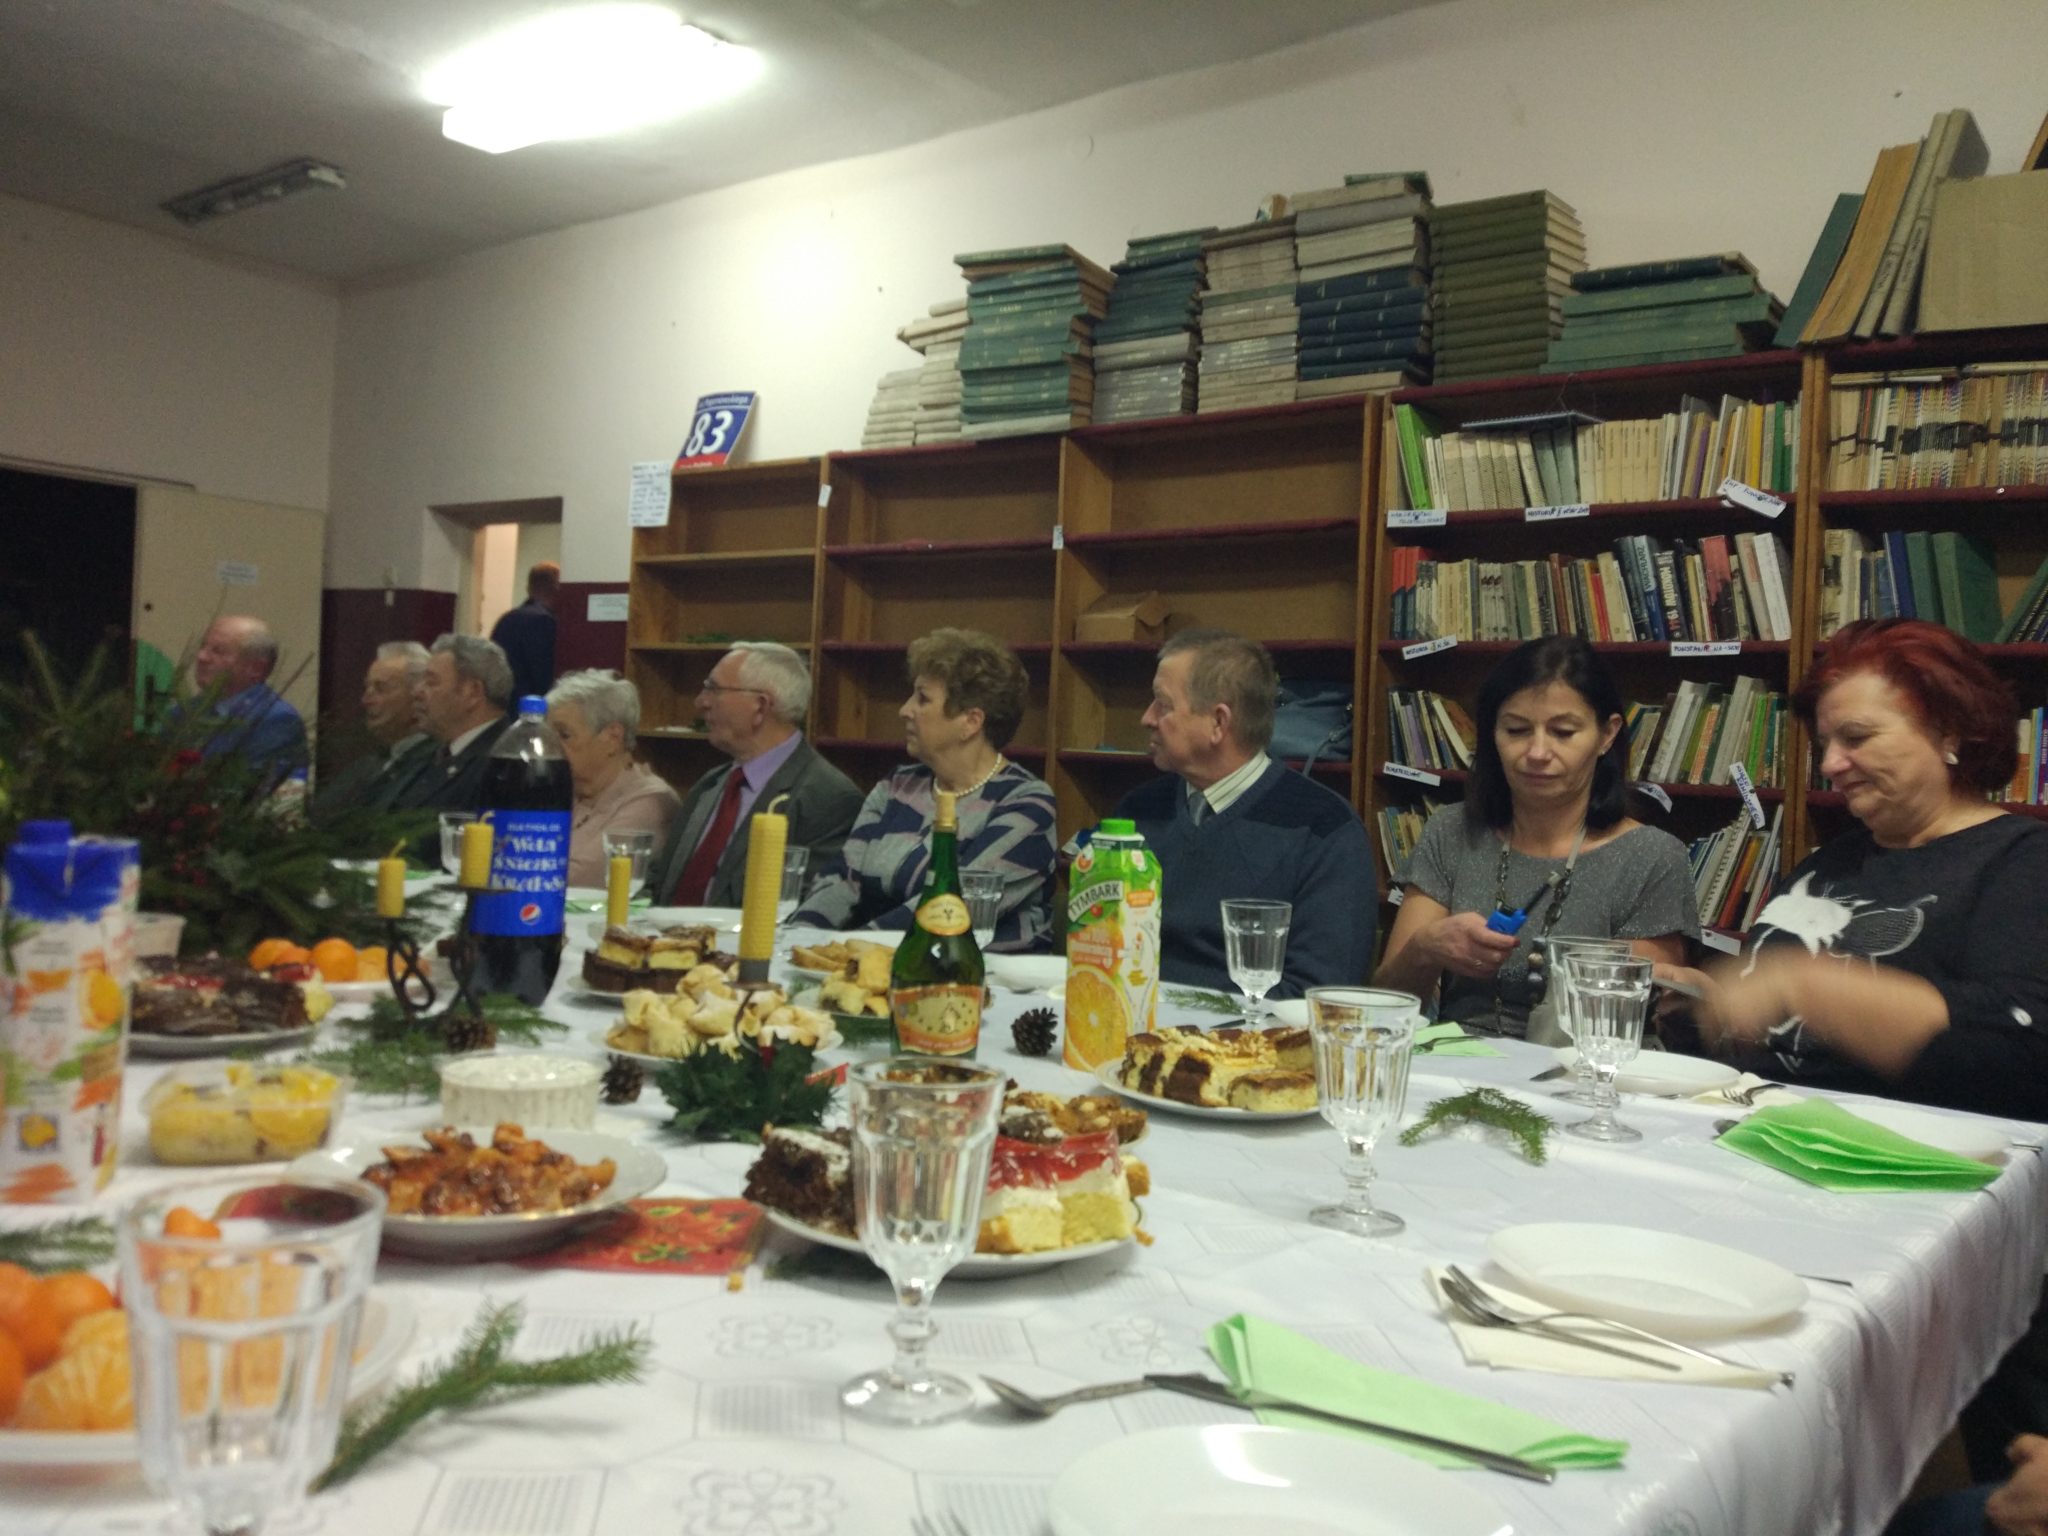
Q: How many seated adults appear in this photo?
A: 9